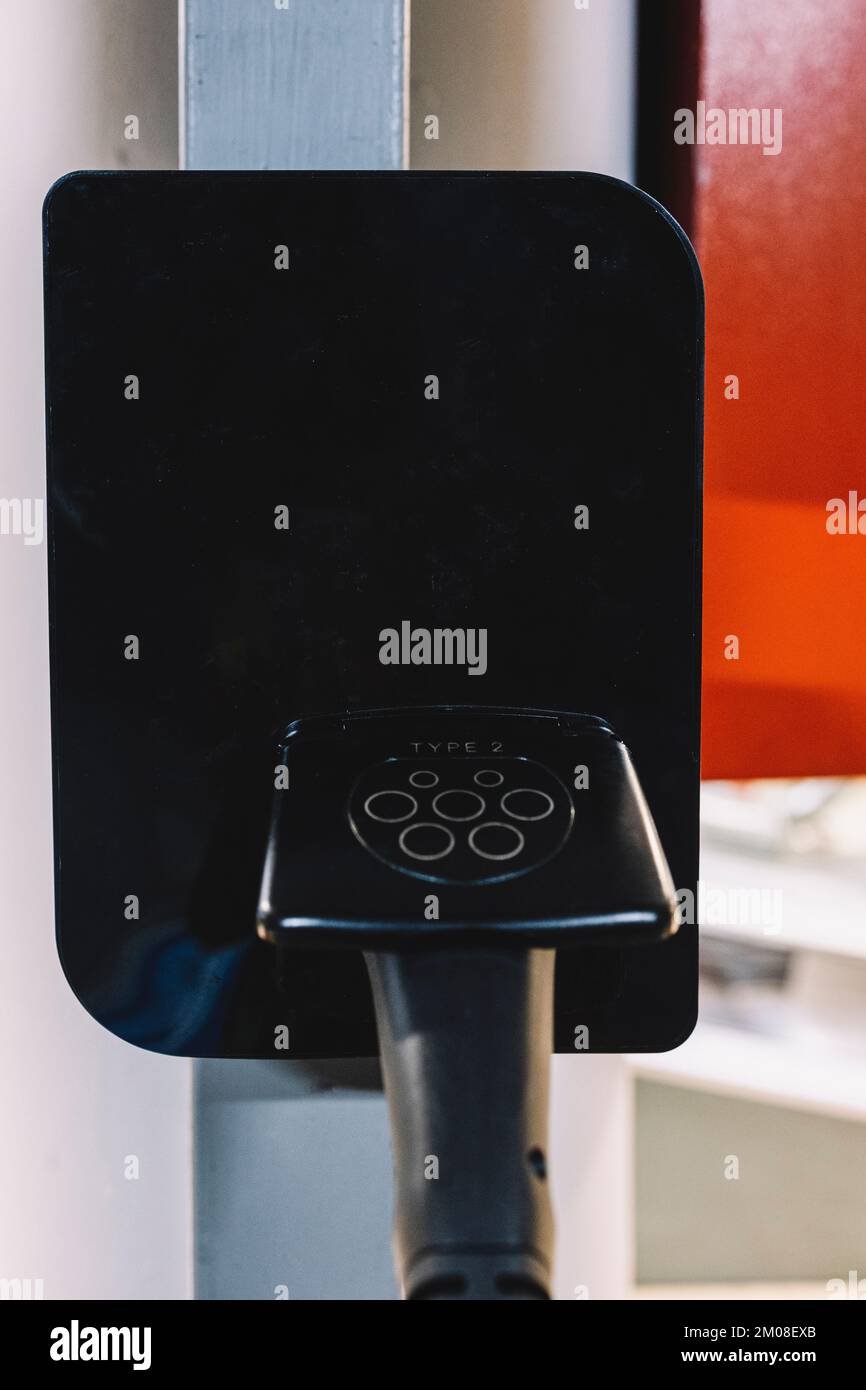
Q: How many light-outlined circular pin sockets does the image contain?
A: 7